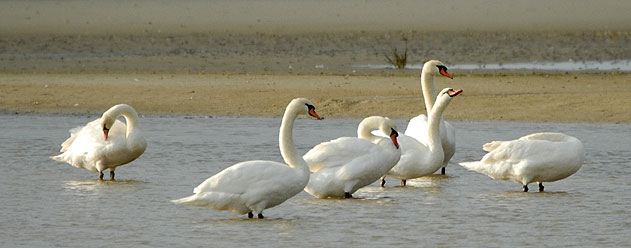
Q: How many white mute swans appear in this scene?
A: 6